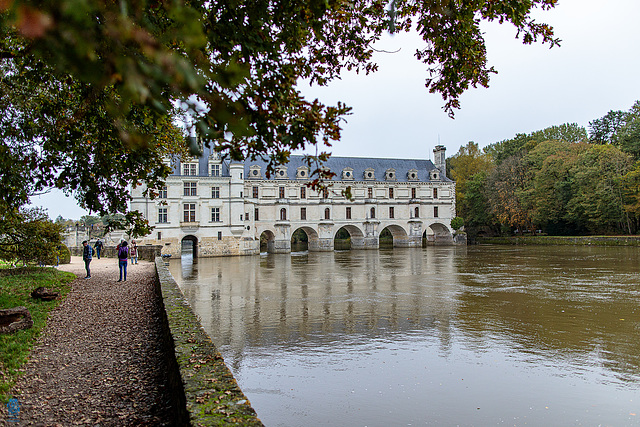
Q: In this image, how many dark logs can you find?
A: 2